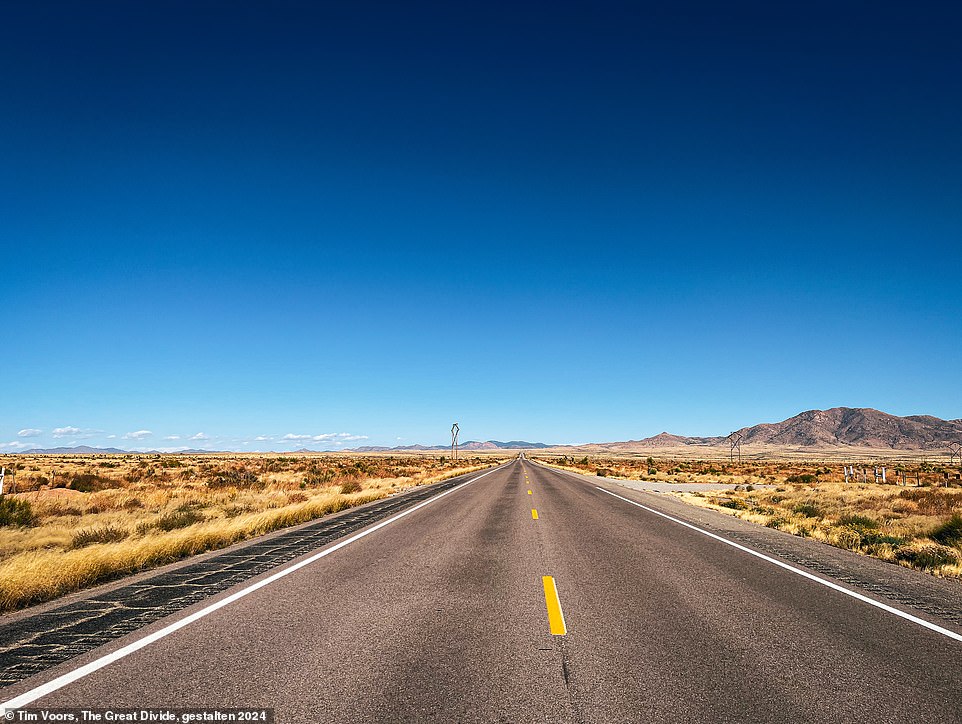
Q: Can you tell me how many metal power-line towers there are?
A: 3